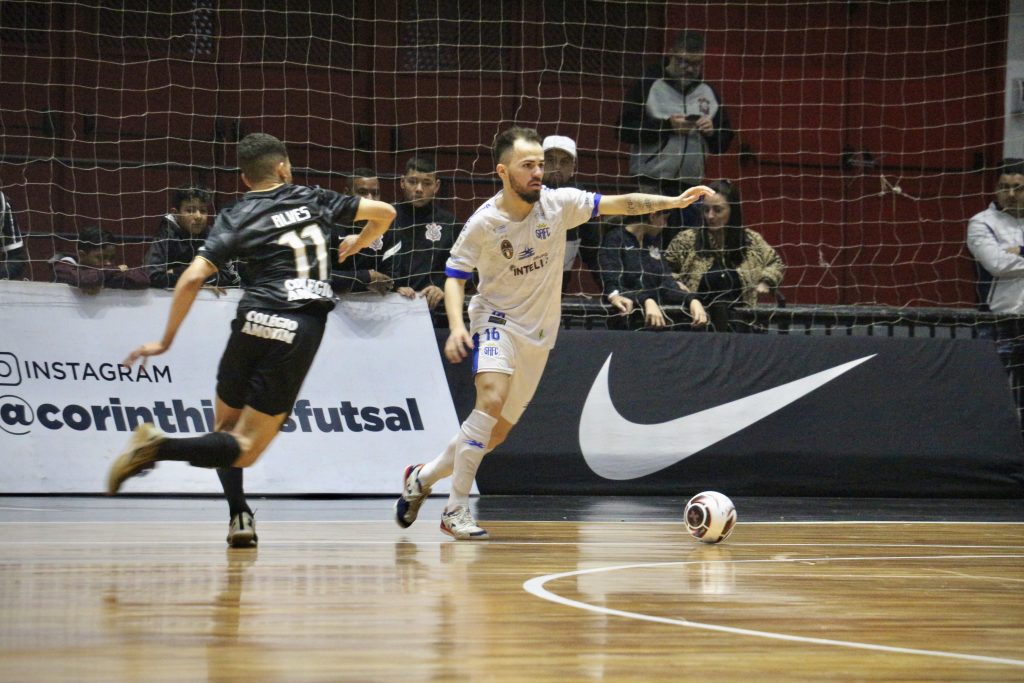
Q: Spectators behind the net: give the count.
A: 10